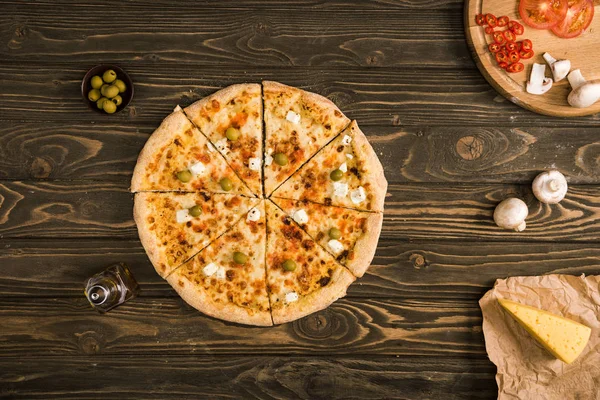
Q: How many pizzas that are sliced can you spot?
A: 1